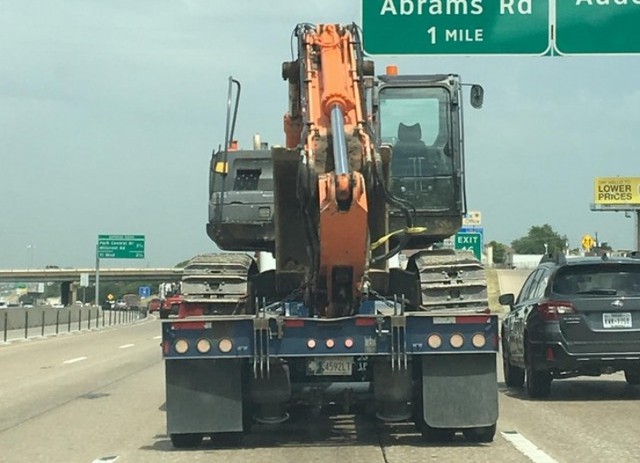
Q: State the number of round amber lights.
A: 6